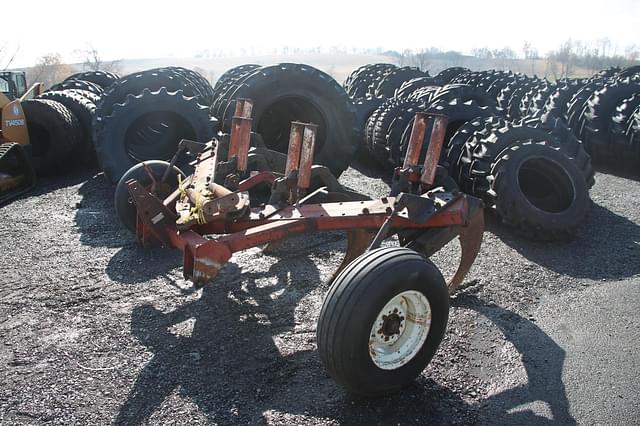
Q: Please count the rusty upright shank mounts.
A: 3